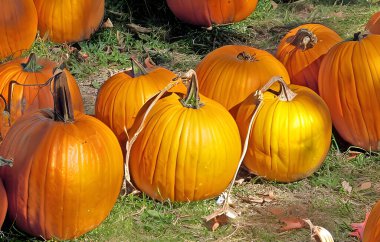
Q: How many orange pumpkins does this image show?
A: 14